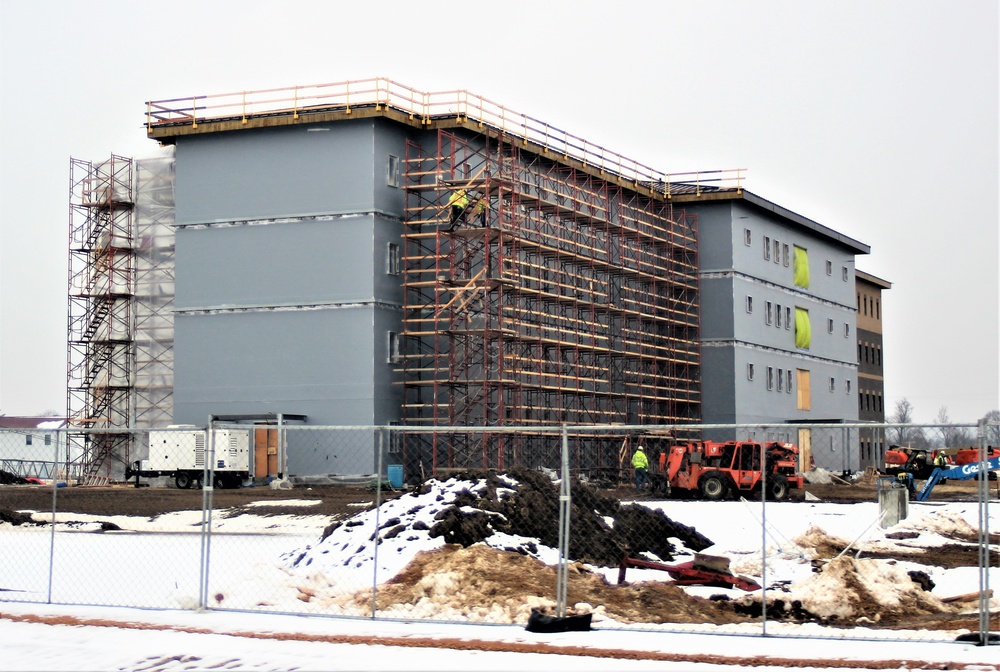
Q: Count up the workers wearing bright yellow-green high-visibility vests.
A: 4